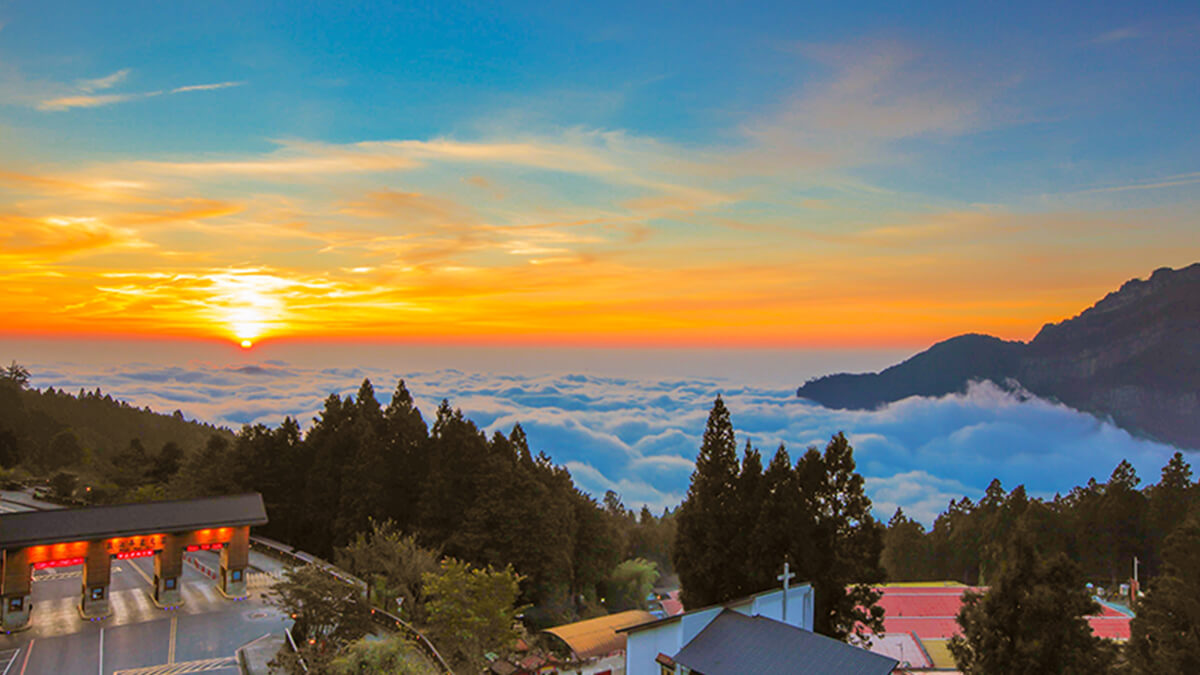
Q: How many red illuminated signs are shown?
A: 3